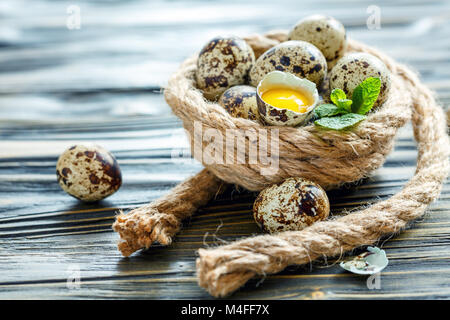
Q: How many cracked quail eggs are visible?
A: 1